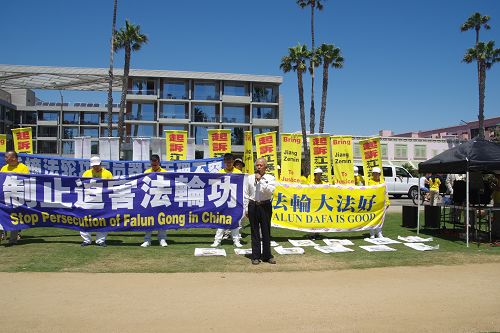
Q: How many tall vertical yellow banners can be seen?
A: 10